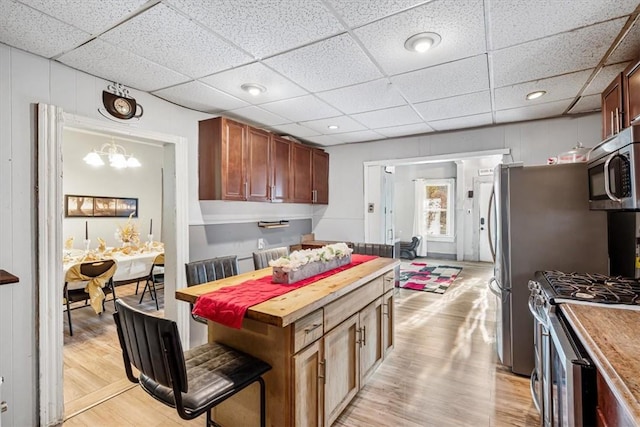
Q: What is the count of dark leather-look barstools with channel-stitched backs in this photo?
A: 4